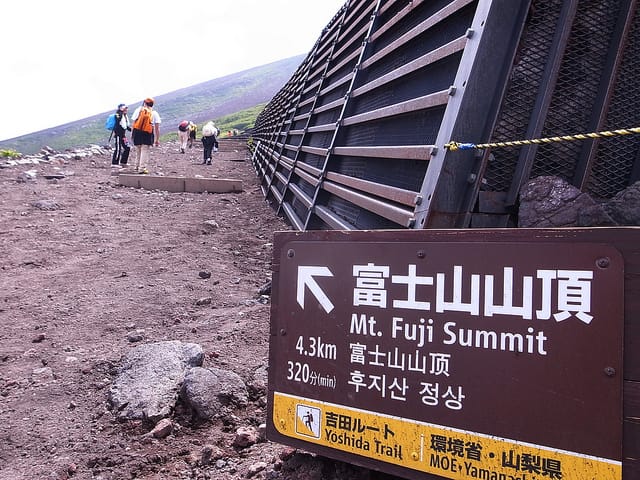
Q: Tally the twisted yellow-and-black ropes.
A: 1